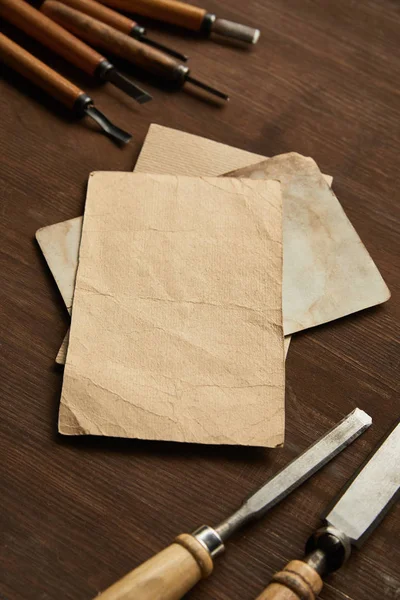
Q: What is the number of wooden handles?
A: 7